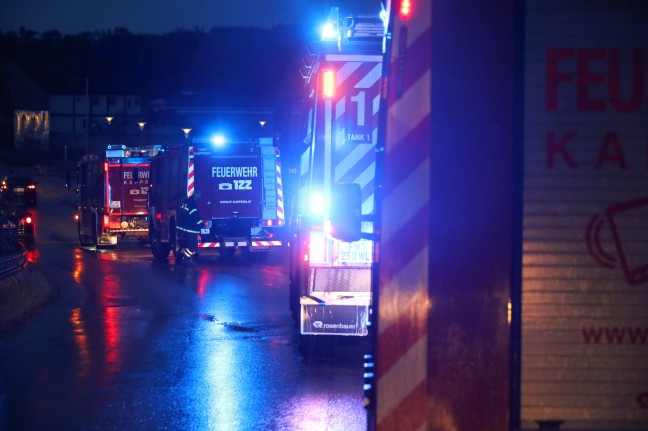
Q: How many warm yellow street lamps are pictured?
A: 4